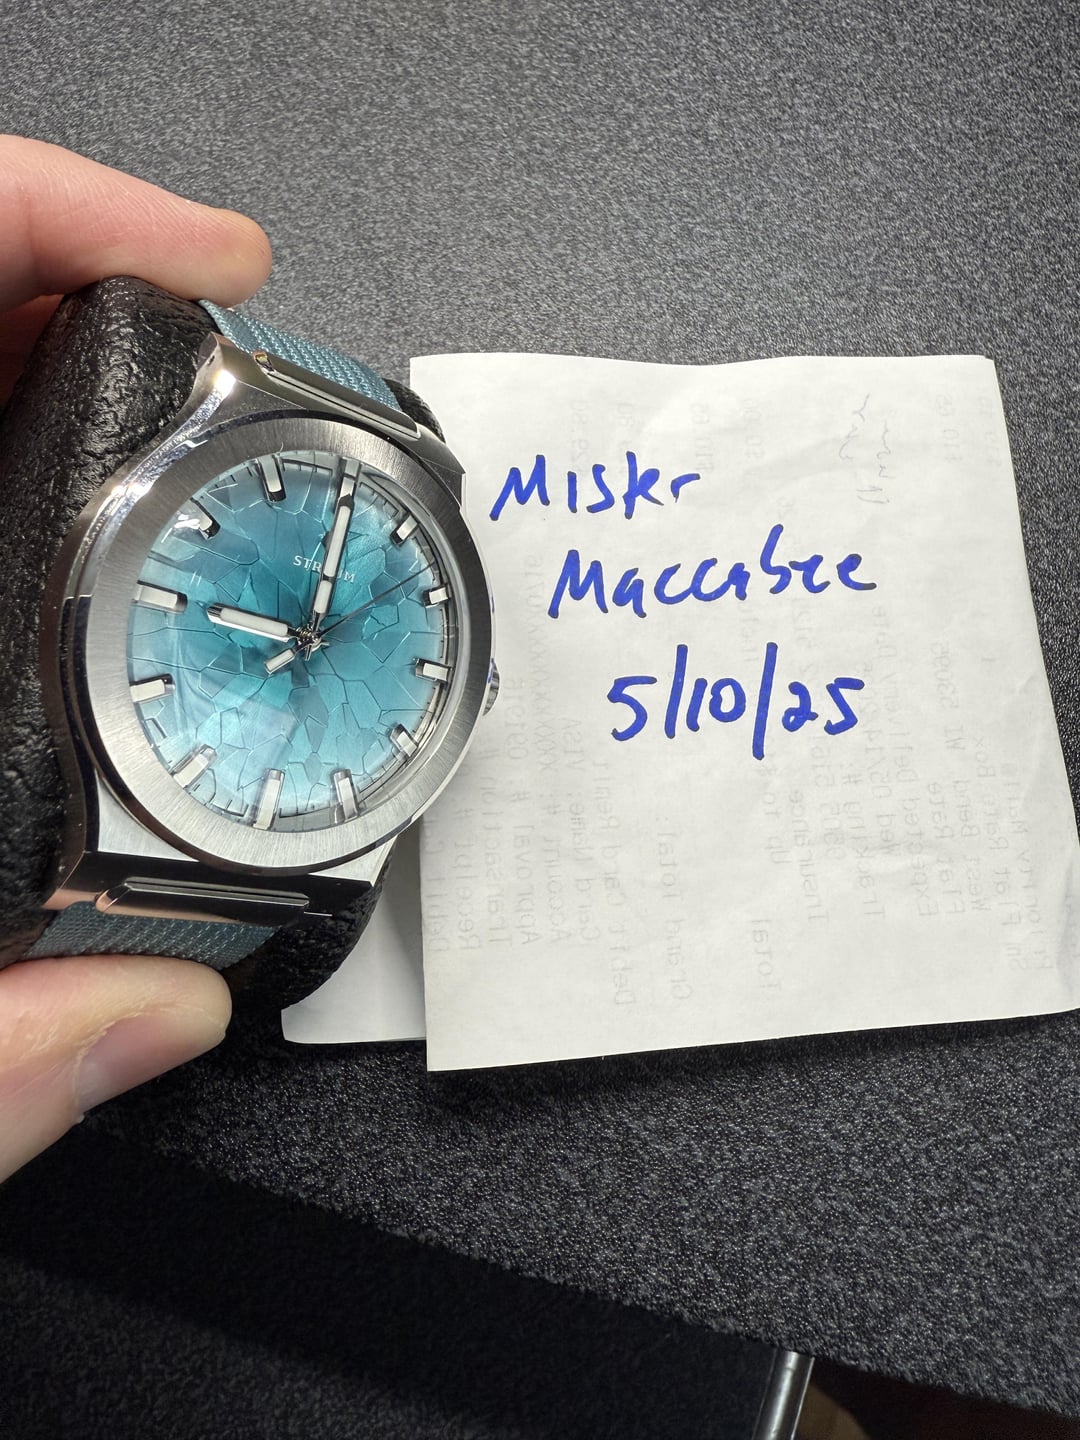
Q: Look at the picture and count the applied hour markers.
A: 12